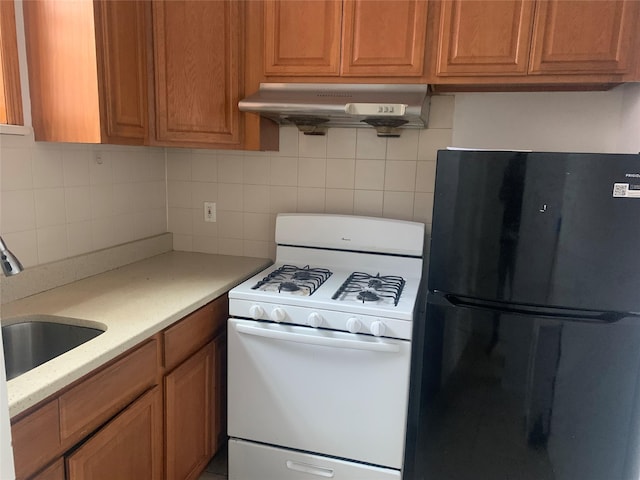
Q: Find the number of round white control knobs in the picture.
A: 5